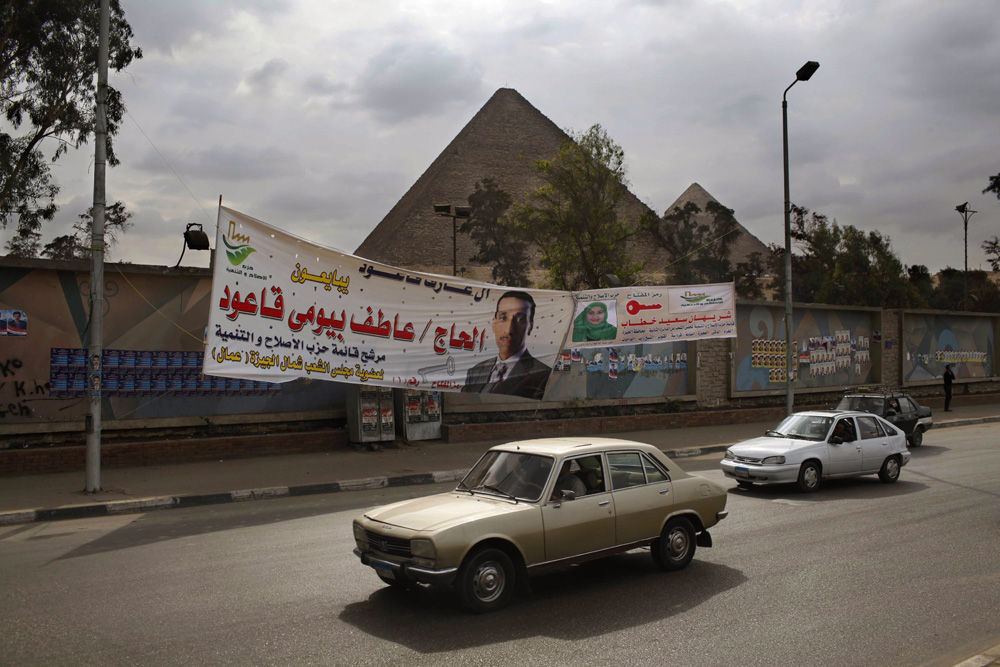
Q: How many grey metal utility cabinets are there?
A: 2